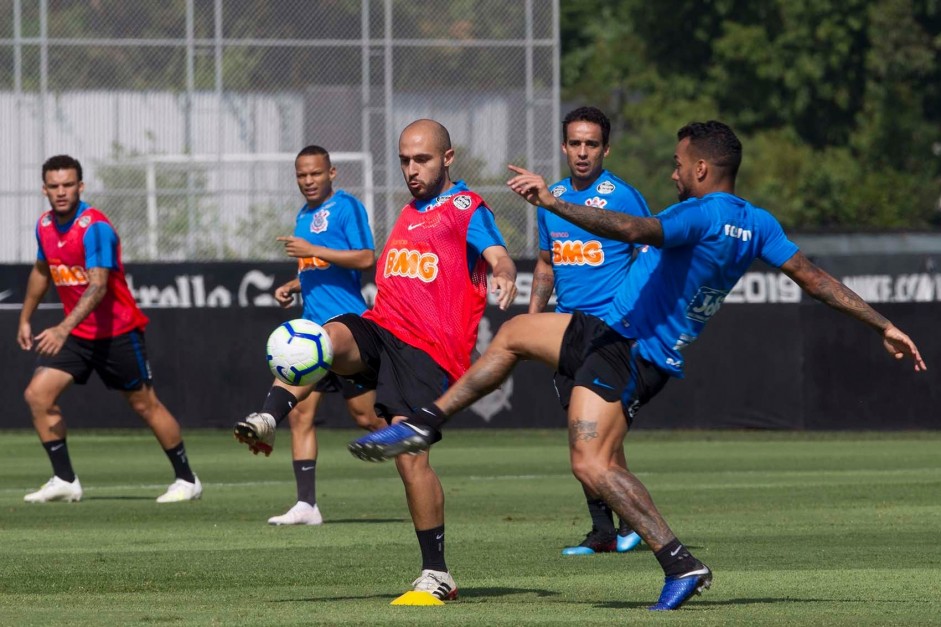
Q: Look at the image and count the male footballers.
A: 5